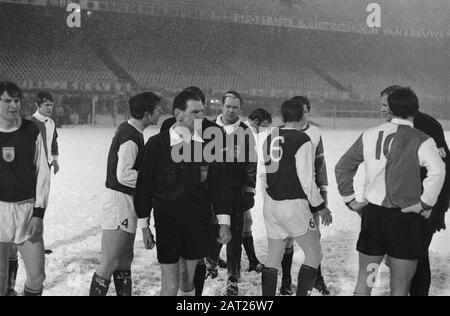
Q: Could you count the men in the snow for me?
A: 11